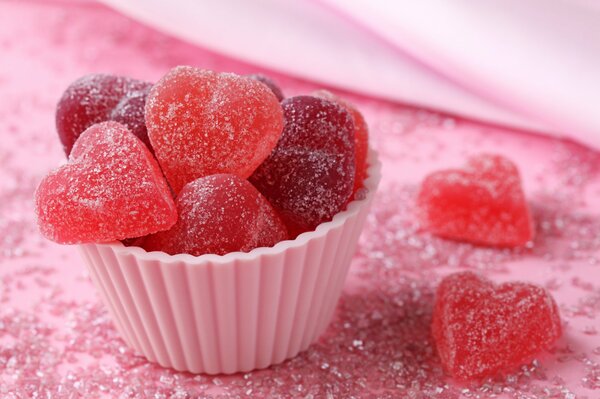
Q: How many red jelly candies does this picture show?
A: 6